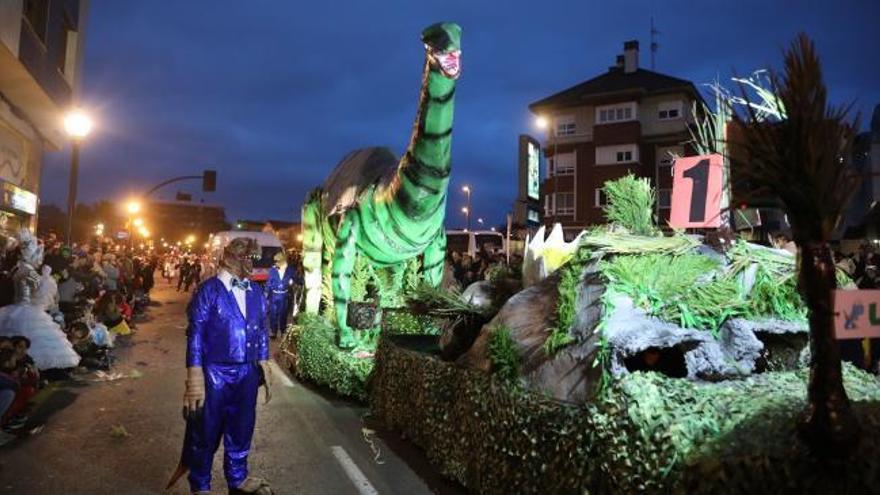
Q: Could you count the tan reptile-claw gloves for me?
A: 2